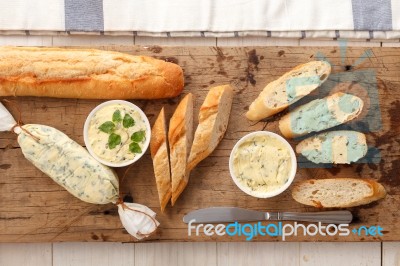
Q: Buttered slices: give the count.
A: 3